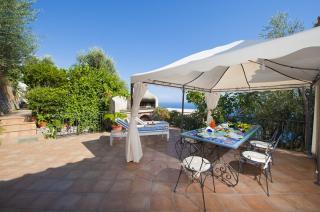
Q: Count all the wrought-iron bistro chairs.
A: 4